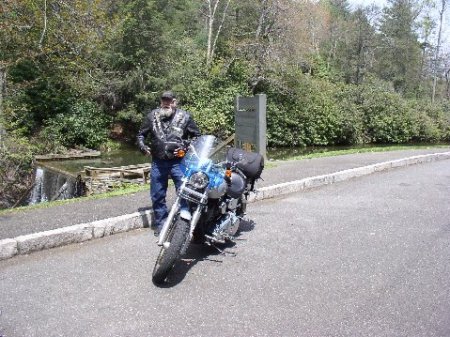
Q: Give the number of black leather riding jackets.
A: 1